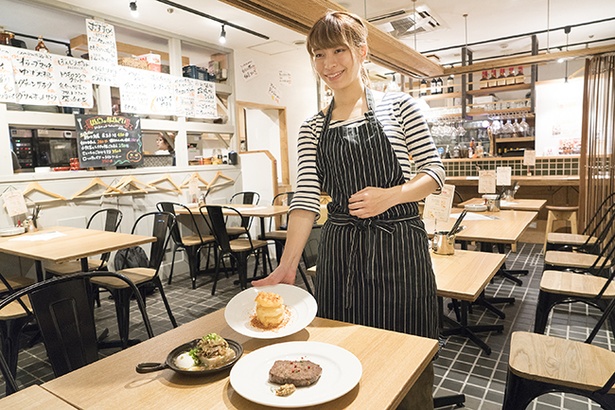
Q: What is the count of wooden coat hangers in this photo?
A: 7